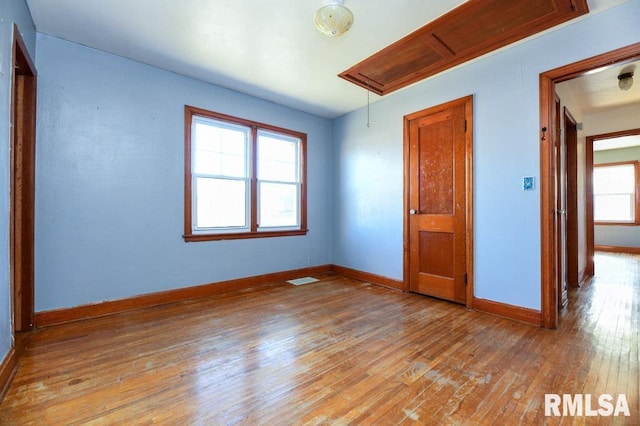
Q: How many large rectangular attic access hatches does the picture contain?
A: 1